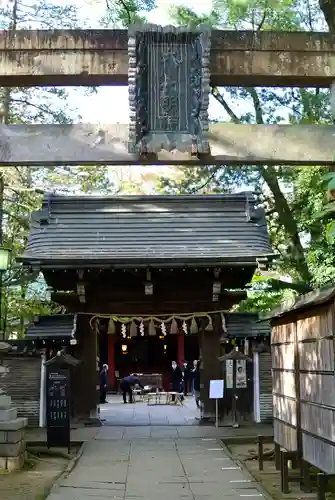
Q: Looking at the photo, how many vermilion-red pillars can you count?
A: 2